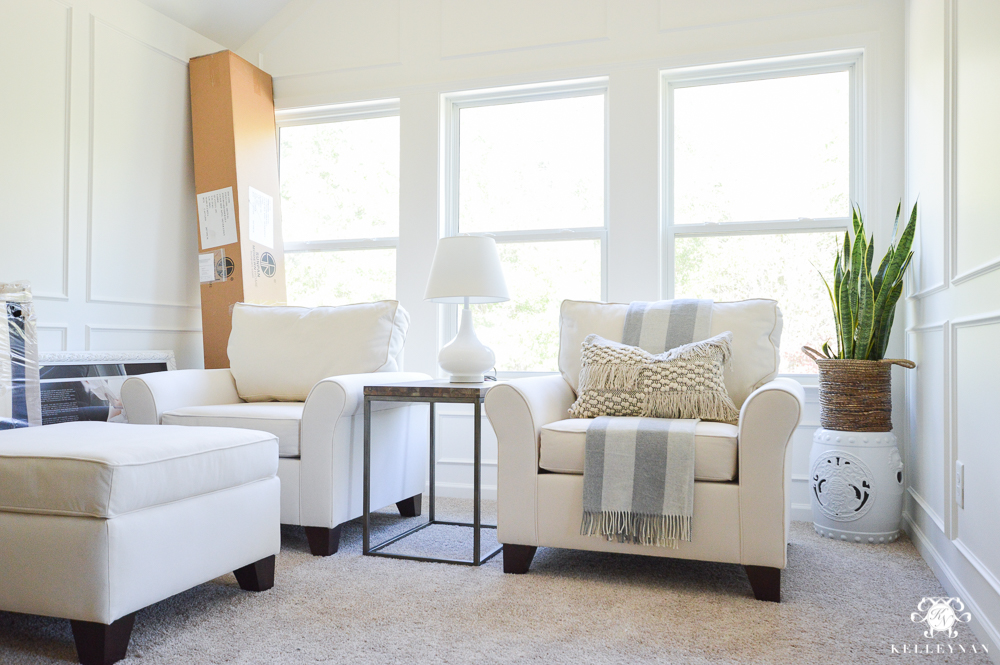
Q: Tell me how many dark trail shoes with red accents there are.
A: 0